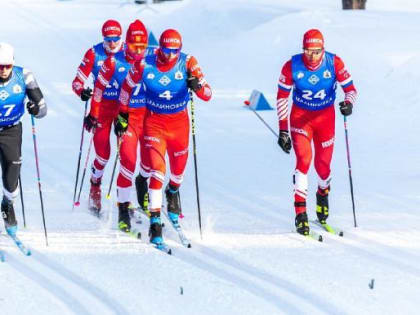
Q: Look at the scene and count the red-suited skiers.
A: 4